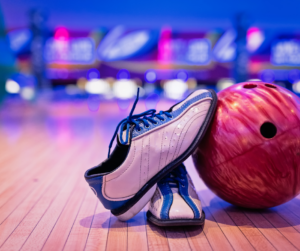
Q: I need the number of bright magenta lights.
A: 3